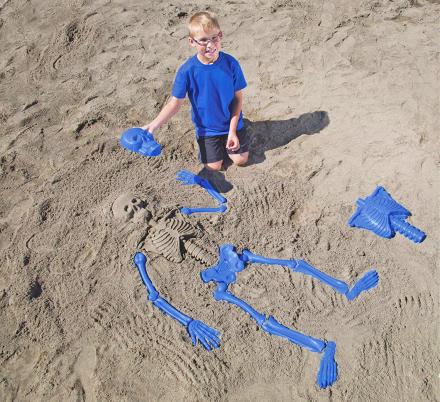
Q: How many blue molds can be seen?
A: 15